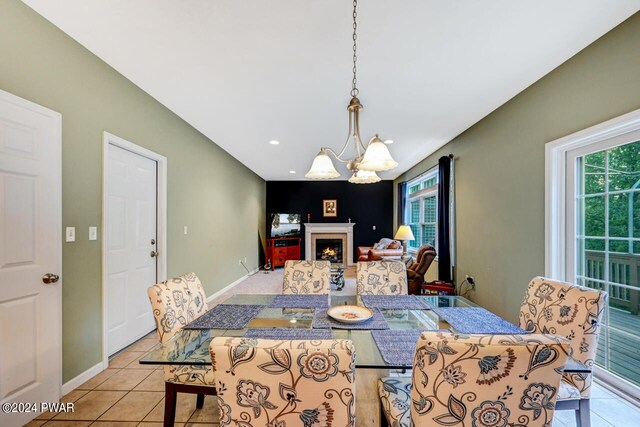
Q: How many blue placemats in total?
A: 7